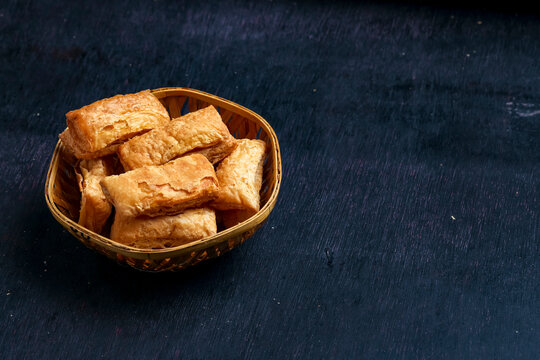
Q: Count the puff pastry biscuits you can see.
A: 6